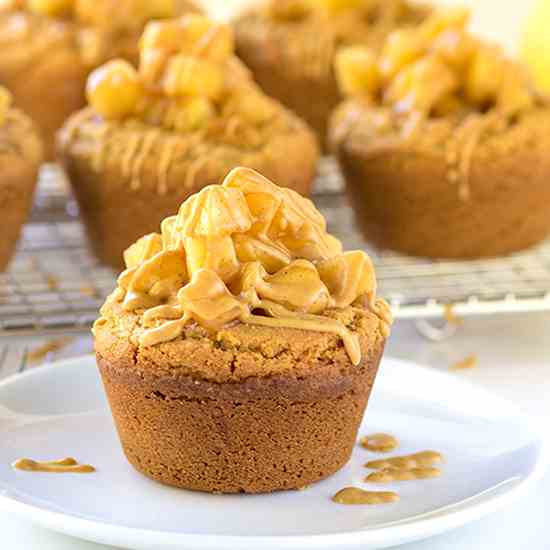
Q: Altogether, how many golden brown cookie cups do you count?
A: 6